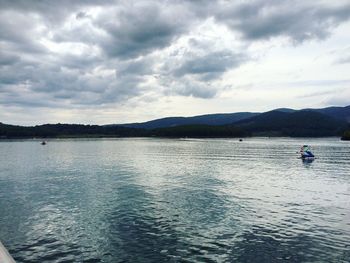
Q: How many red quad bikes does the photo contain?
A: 0